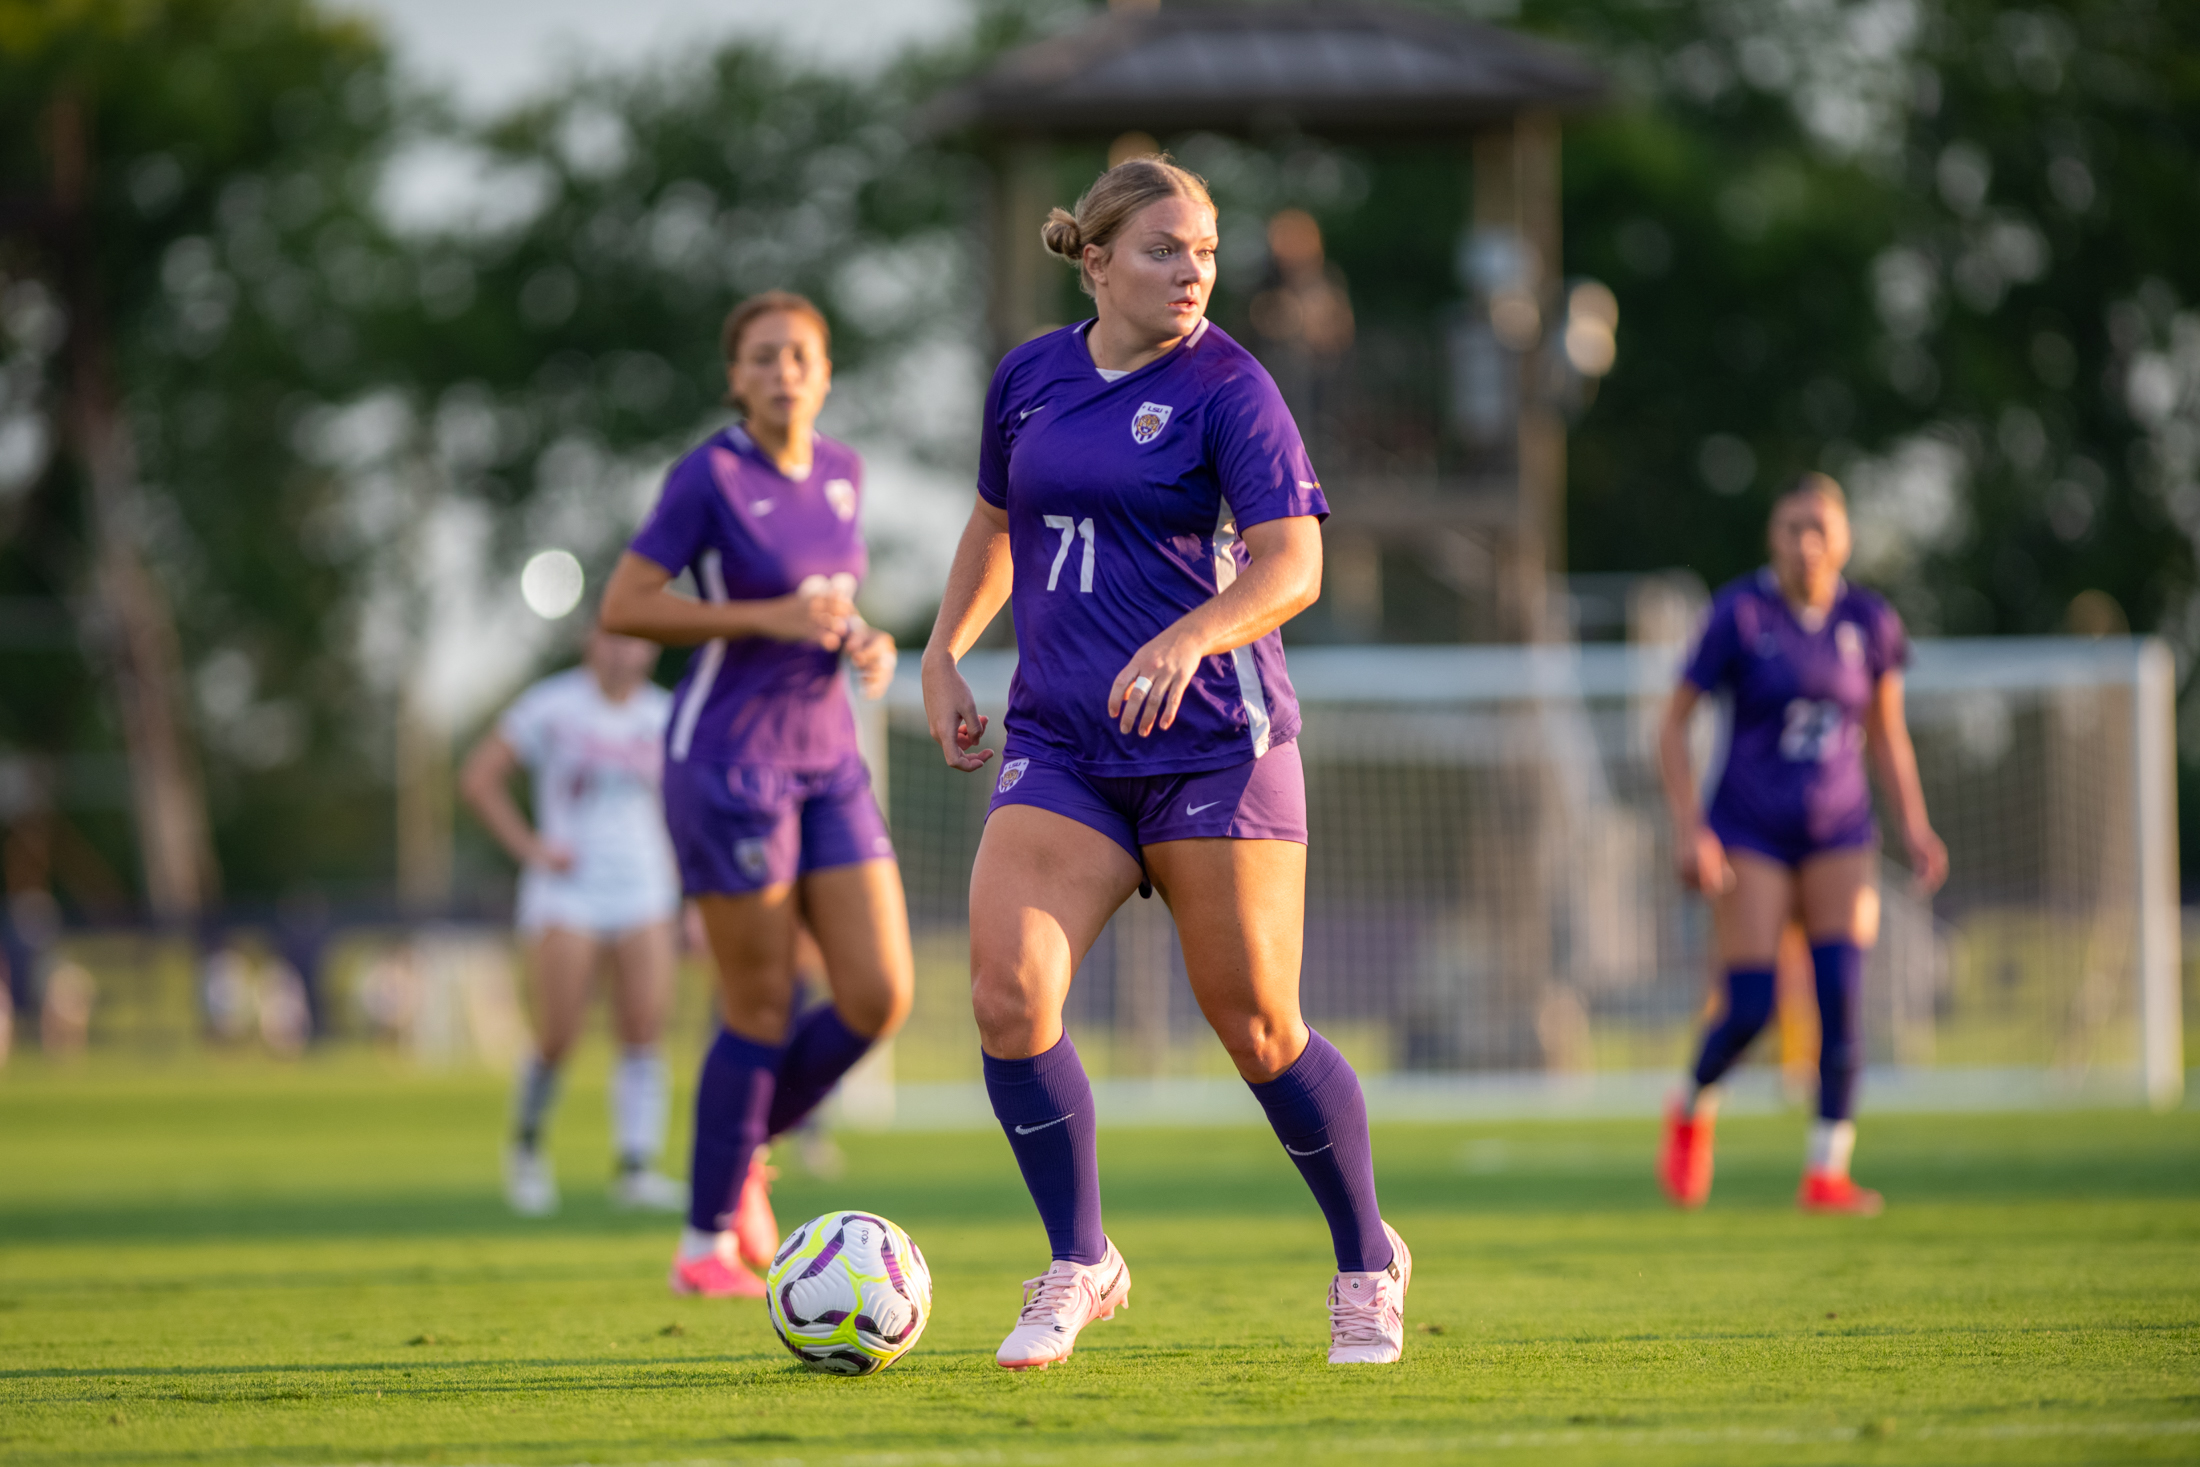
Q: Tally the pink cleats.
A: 4